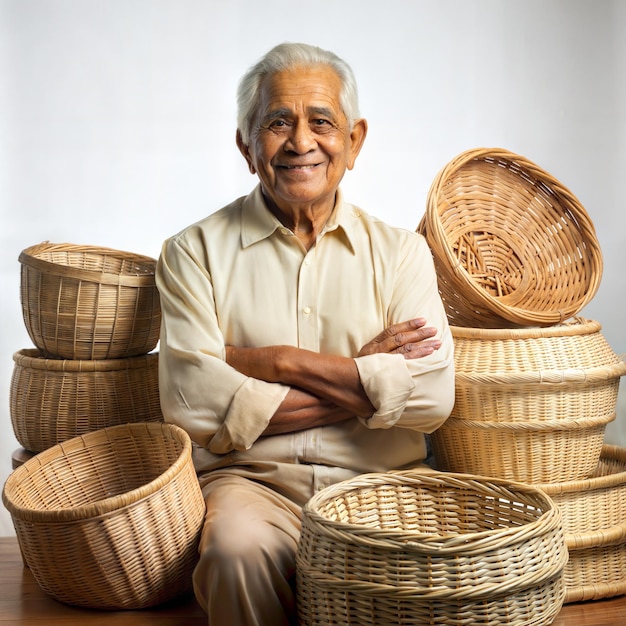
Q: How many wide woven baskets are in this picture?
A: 7